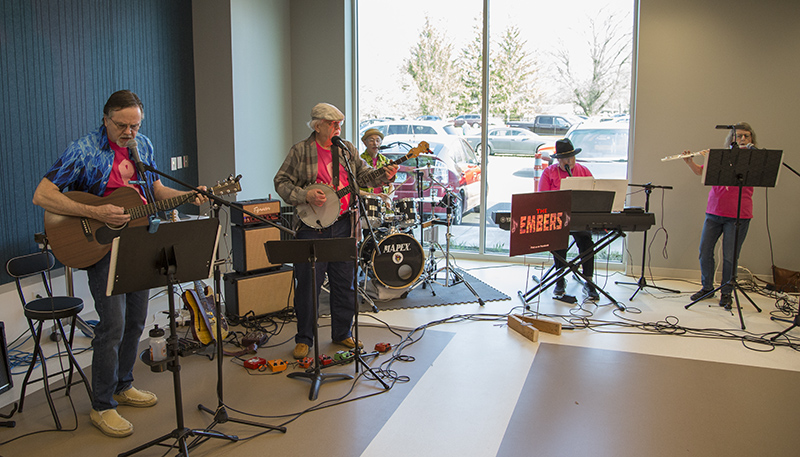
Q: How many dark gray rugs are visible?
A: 1